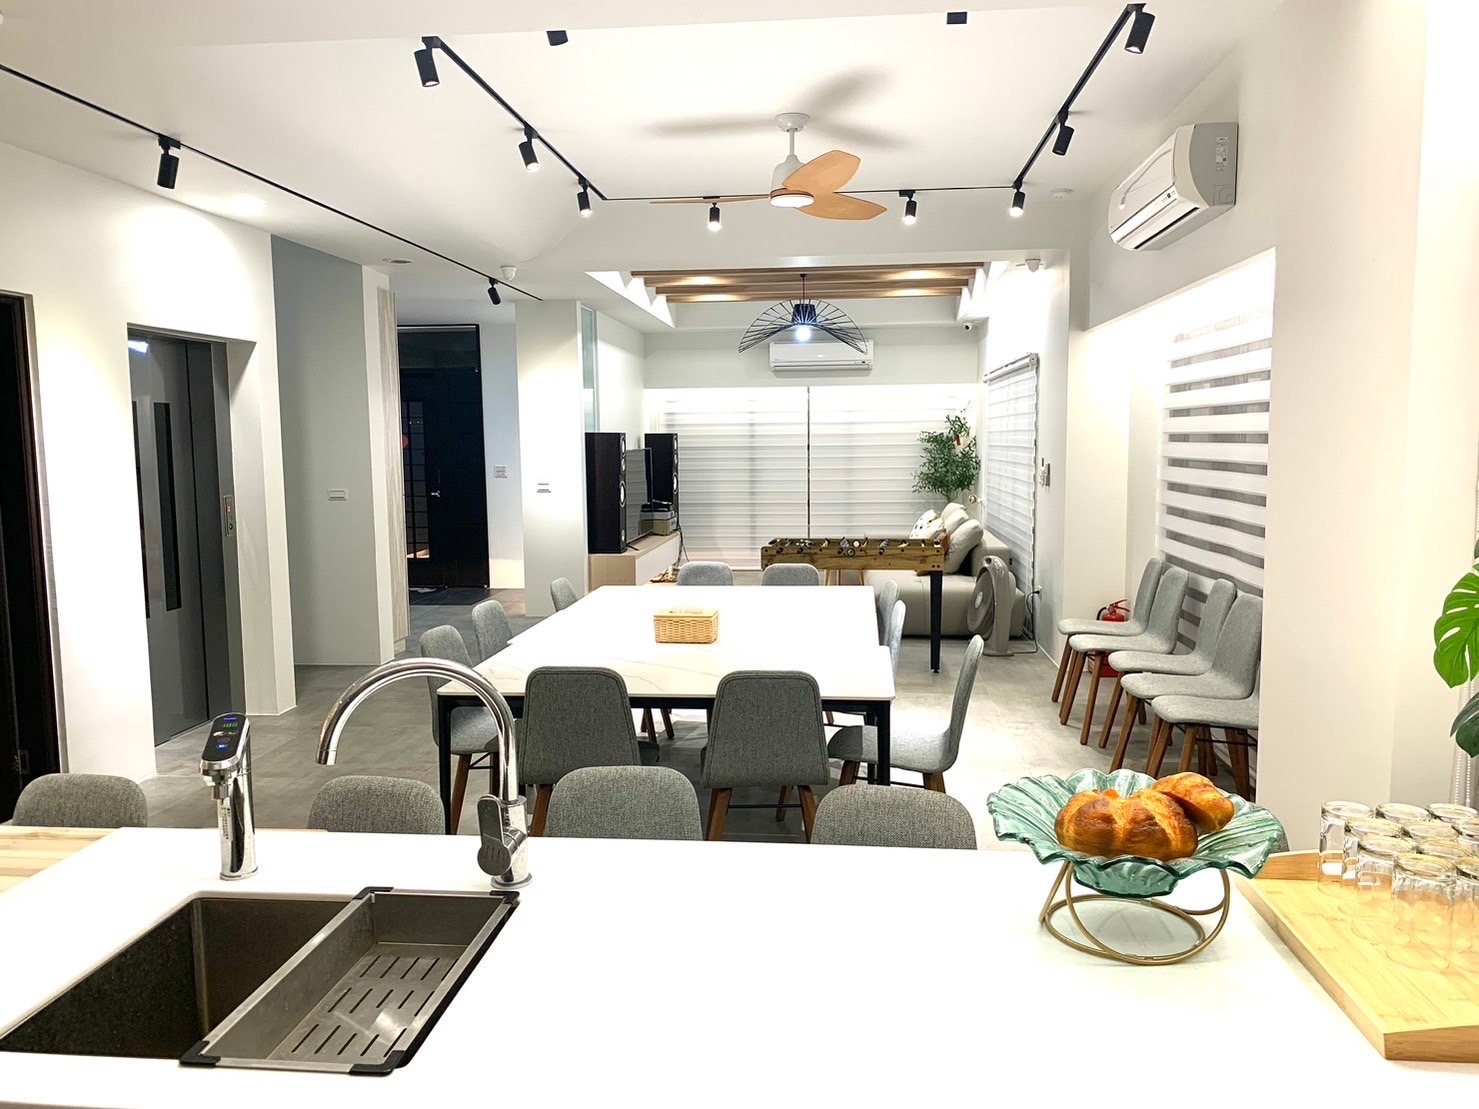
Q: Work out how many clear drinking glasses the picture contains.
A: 10